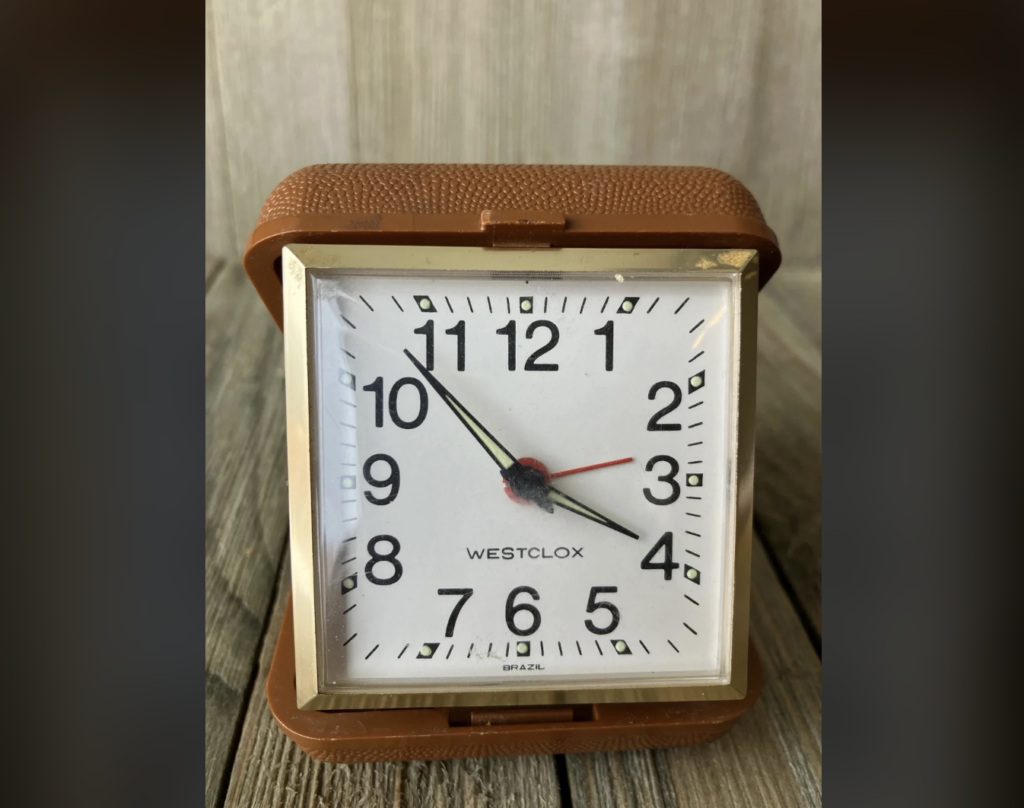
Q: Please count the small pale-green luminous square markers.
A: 12